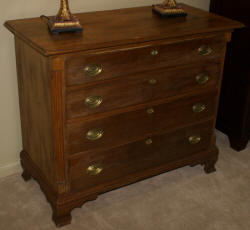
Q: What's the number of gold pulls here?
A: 8